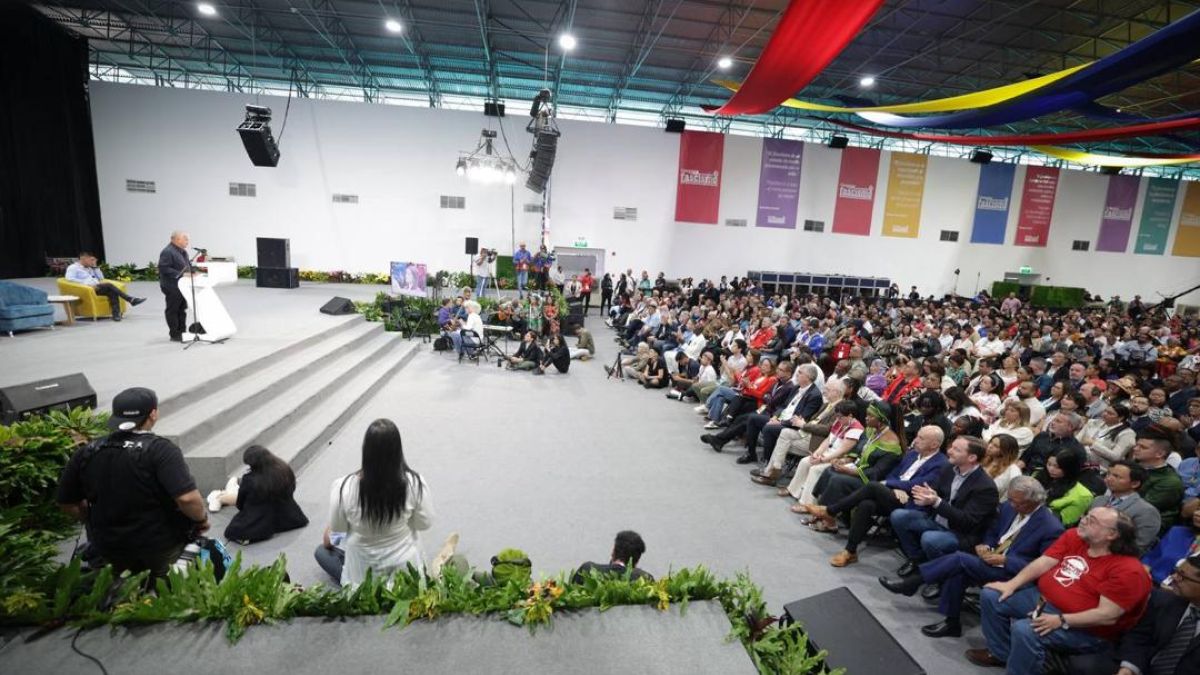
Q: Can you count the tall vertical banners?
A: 9